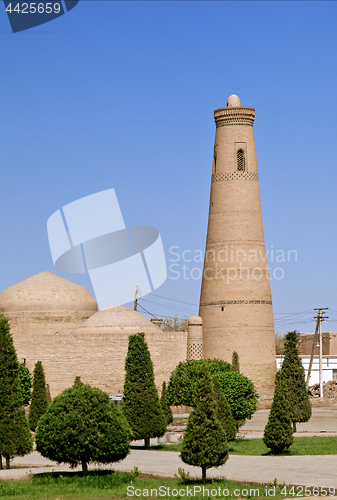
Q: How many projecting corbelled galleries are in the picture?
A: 1